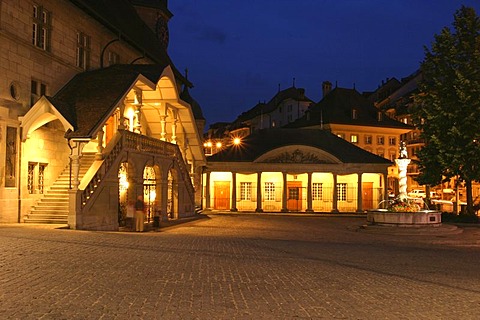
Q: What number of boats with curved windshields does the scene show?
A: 0